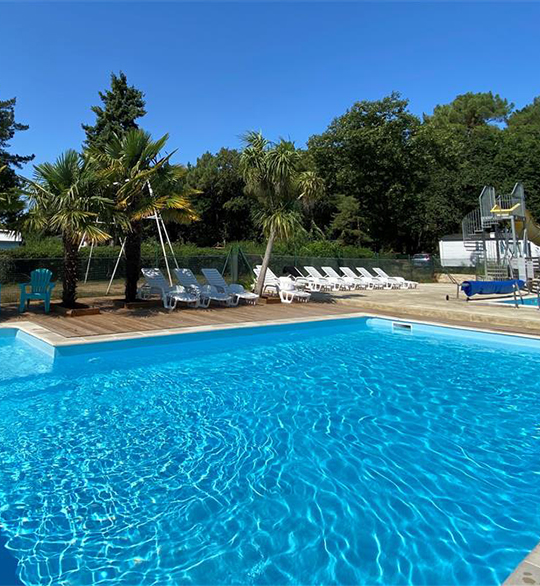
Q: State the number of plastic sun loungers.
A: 11